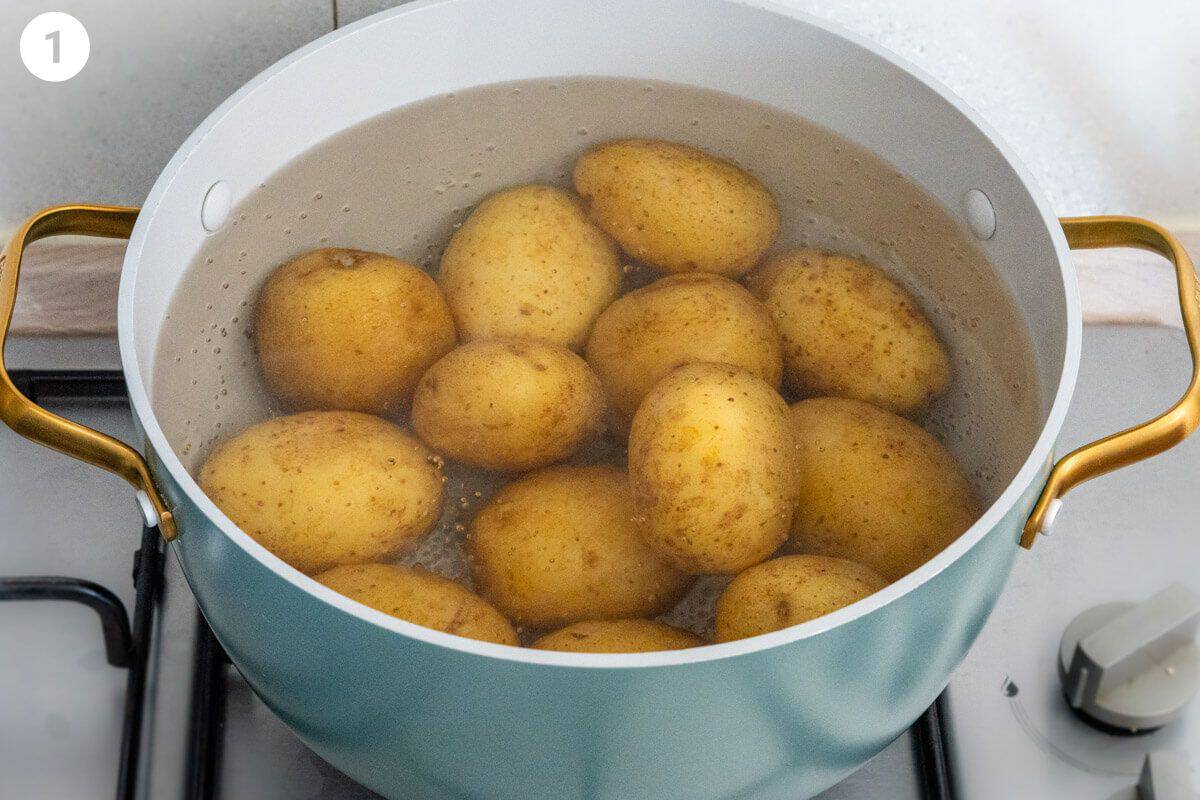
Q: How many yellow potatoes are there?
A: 13